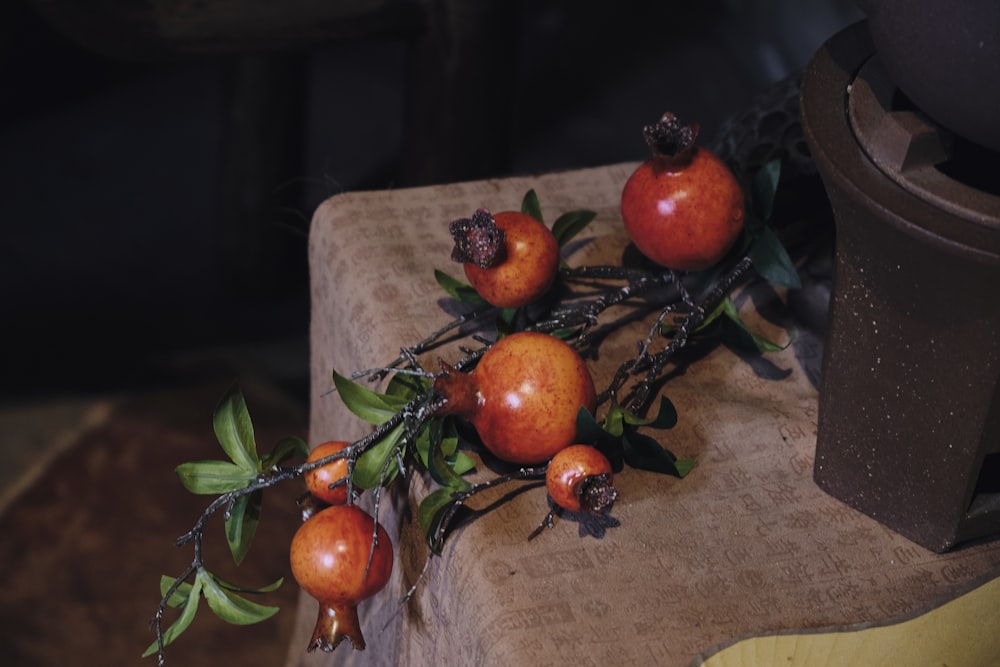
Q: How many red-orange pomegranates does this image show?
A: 6